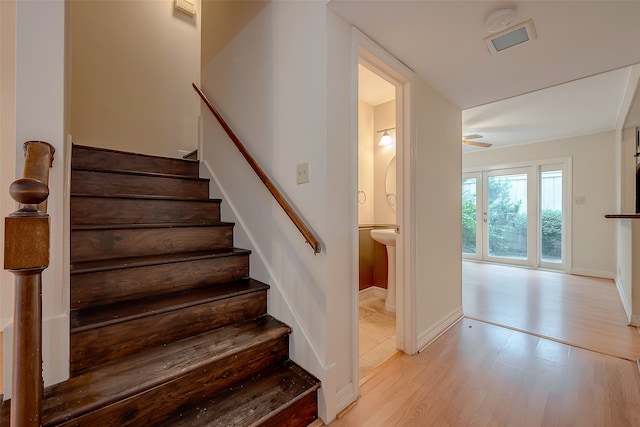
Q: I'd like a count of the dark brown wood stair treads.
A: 8